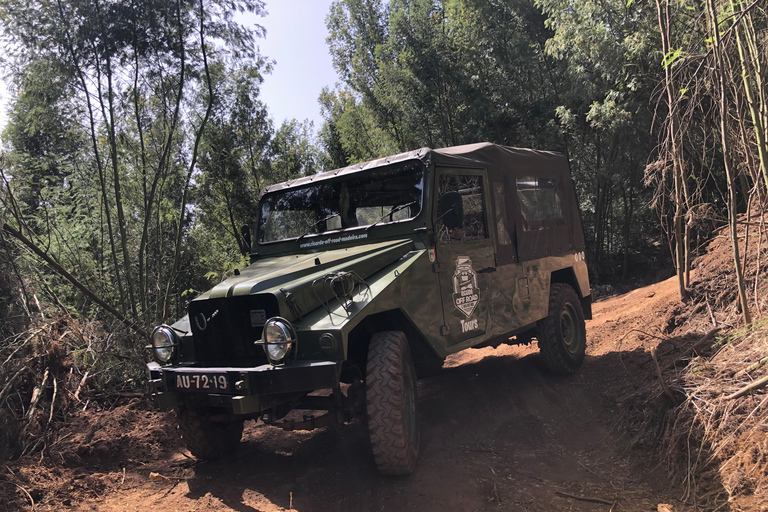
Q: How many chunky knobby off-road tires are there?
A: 3